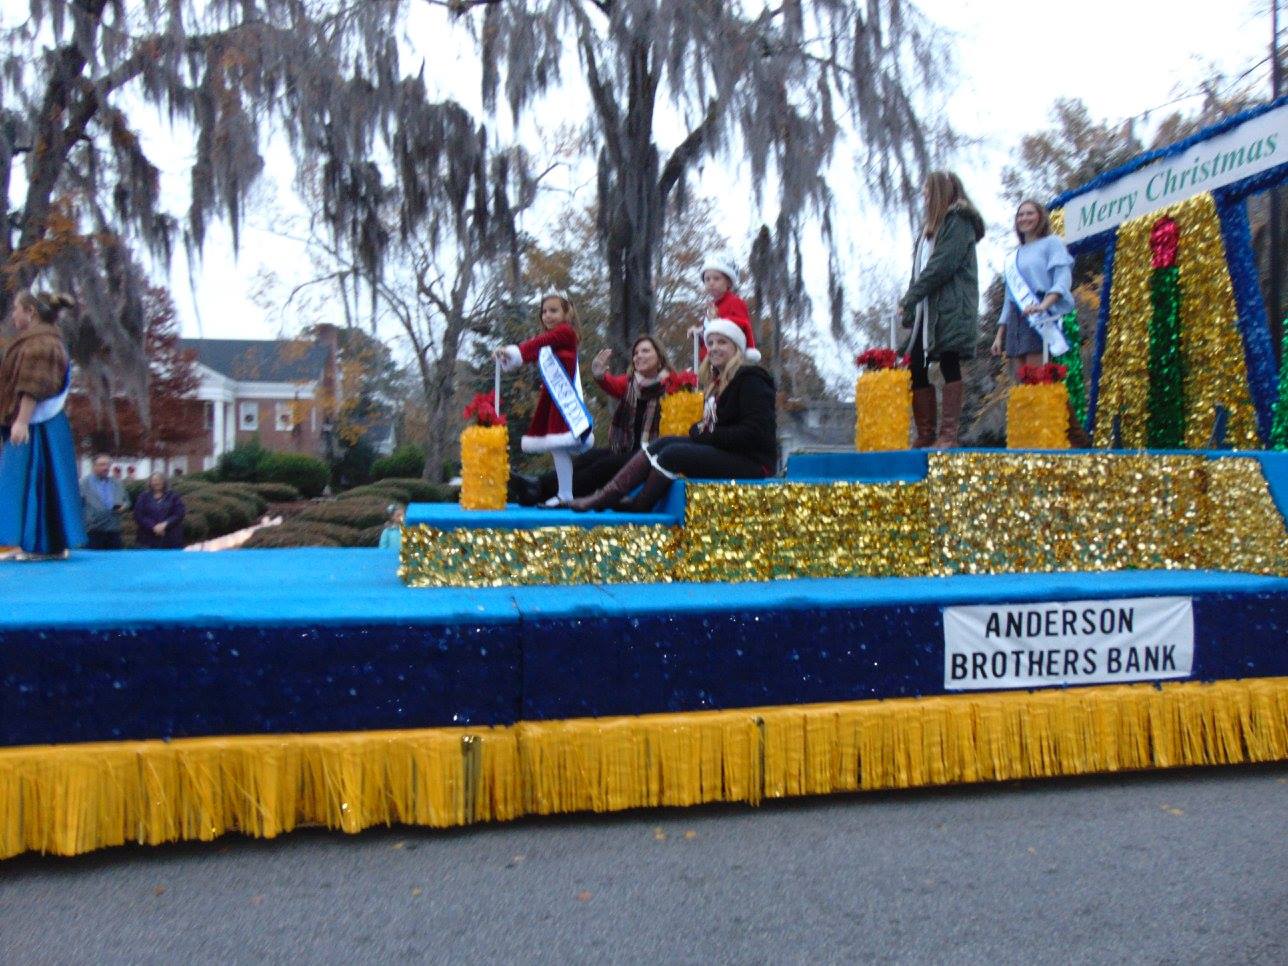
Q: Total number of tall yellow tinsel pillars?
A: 4